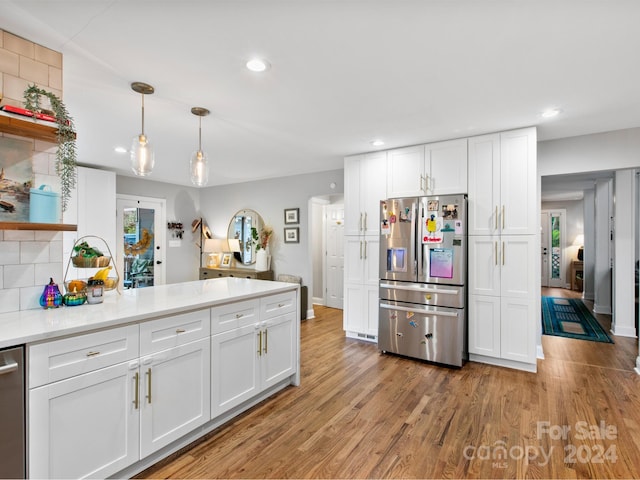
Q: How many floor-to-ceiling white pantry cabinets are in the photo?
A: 2